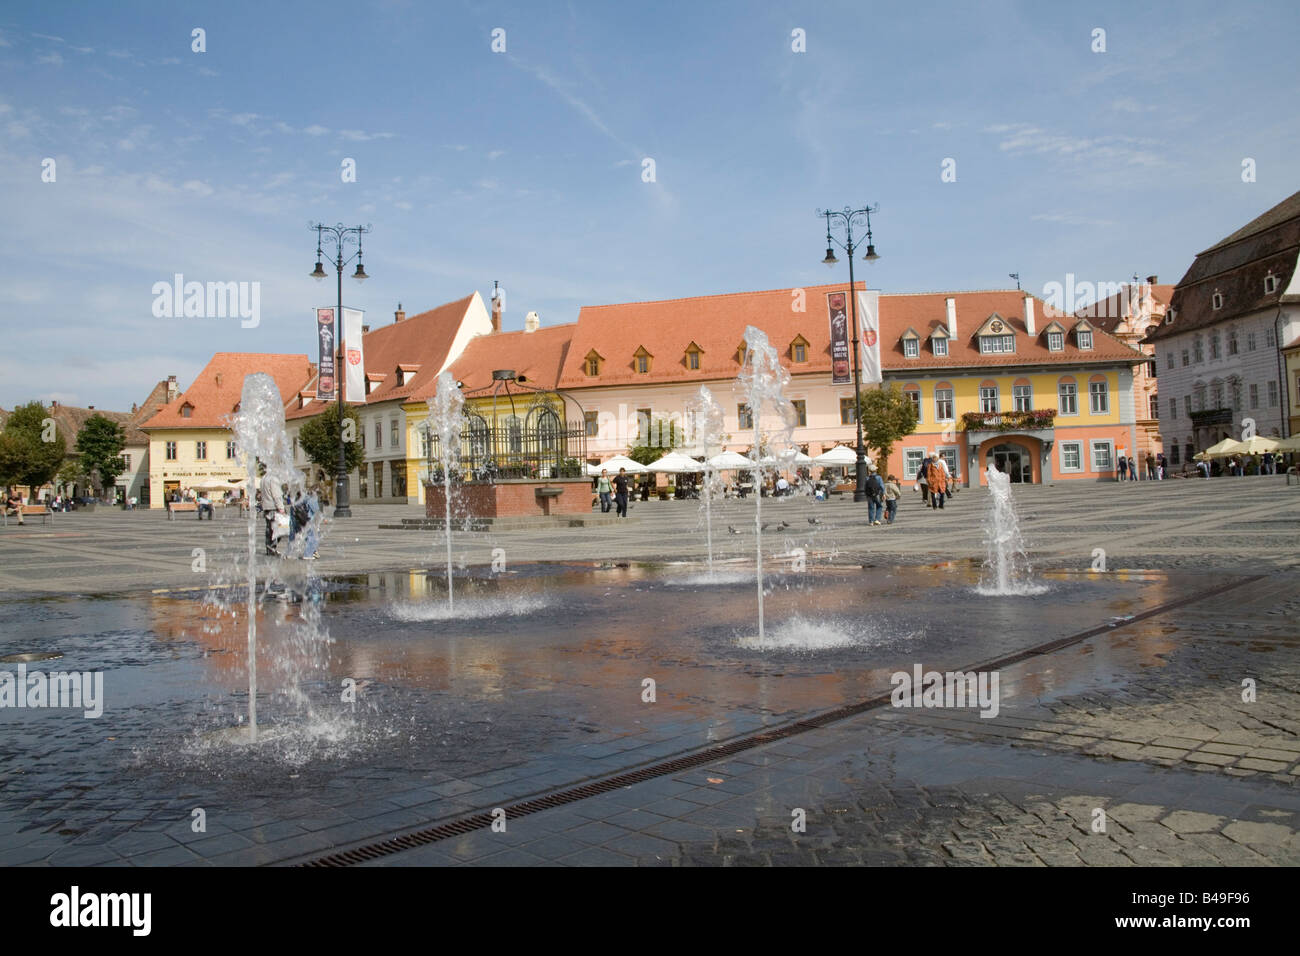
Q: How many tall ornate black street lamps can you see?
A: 2